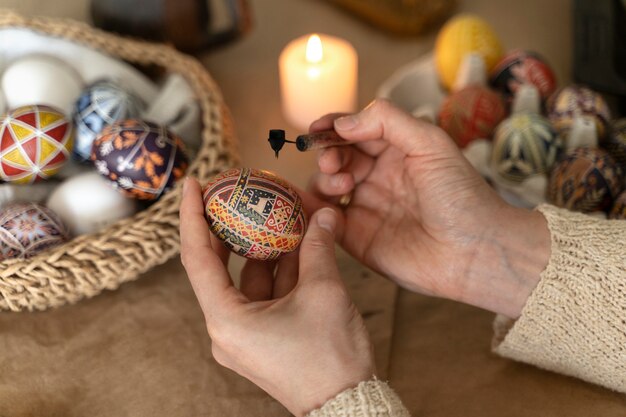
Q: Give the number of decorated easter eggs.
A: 13